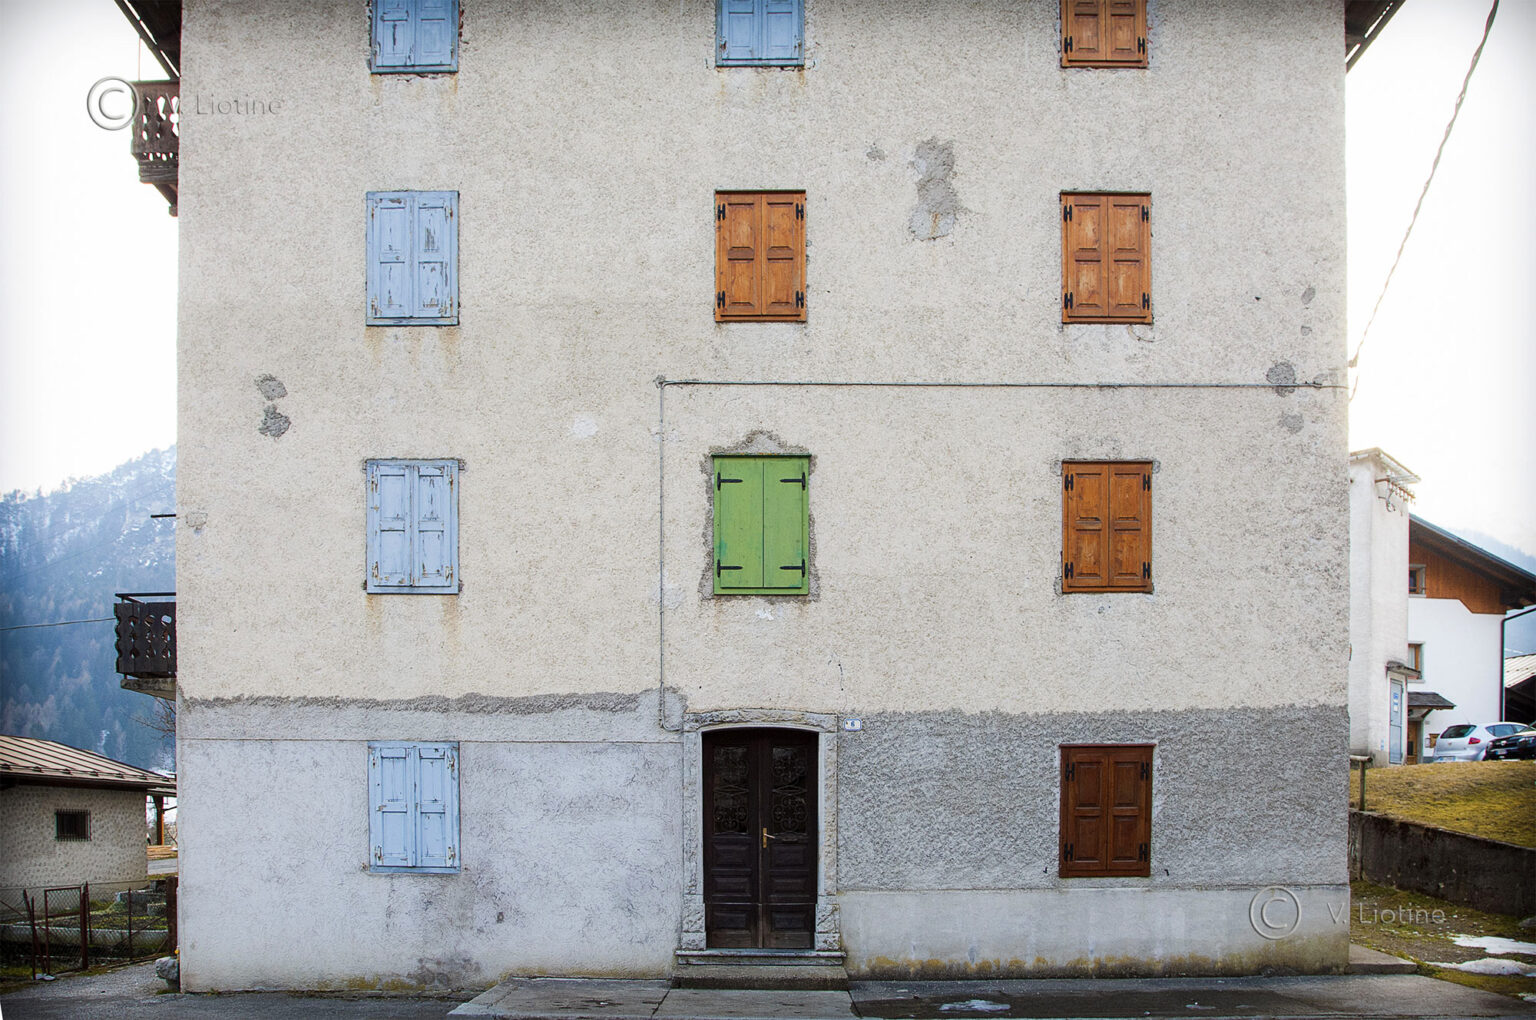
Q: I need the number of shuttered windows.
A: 11